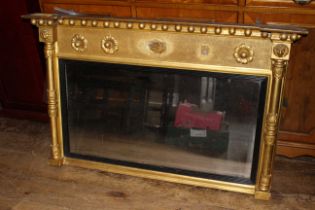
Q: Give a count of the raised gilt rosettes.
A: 3